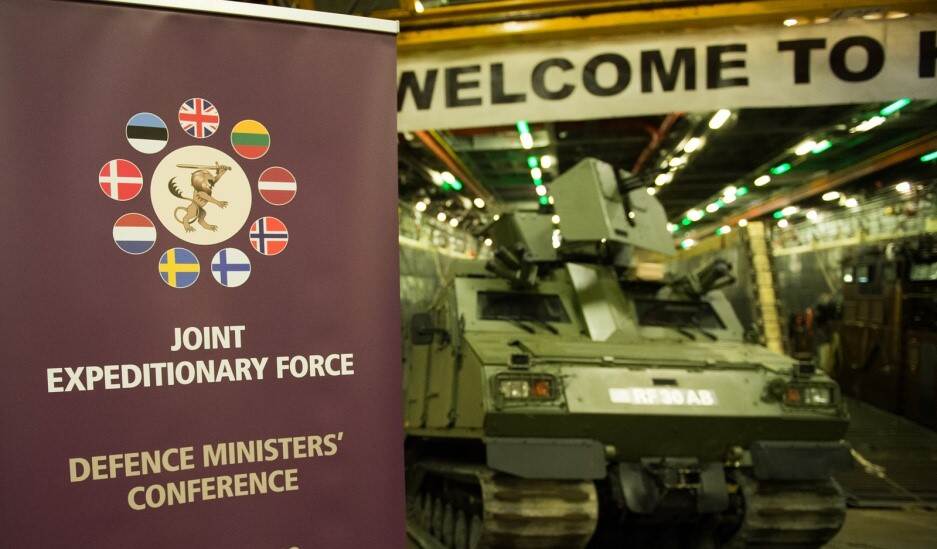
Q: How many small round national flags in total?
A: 9